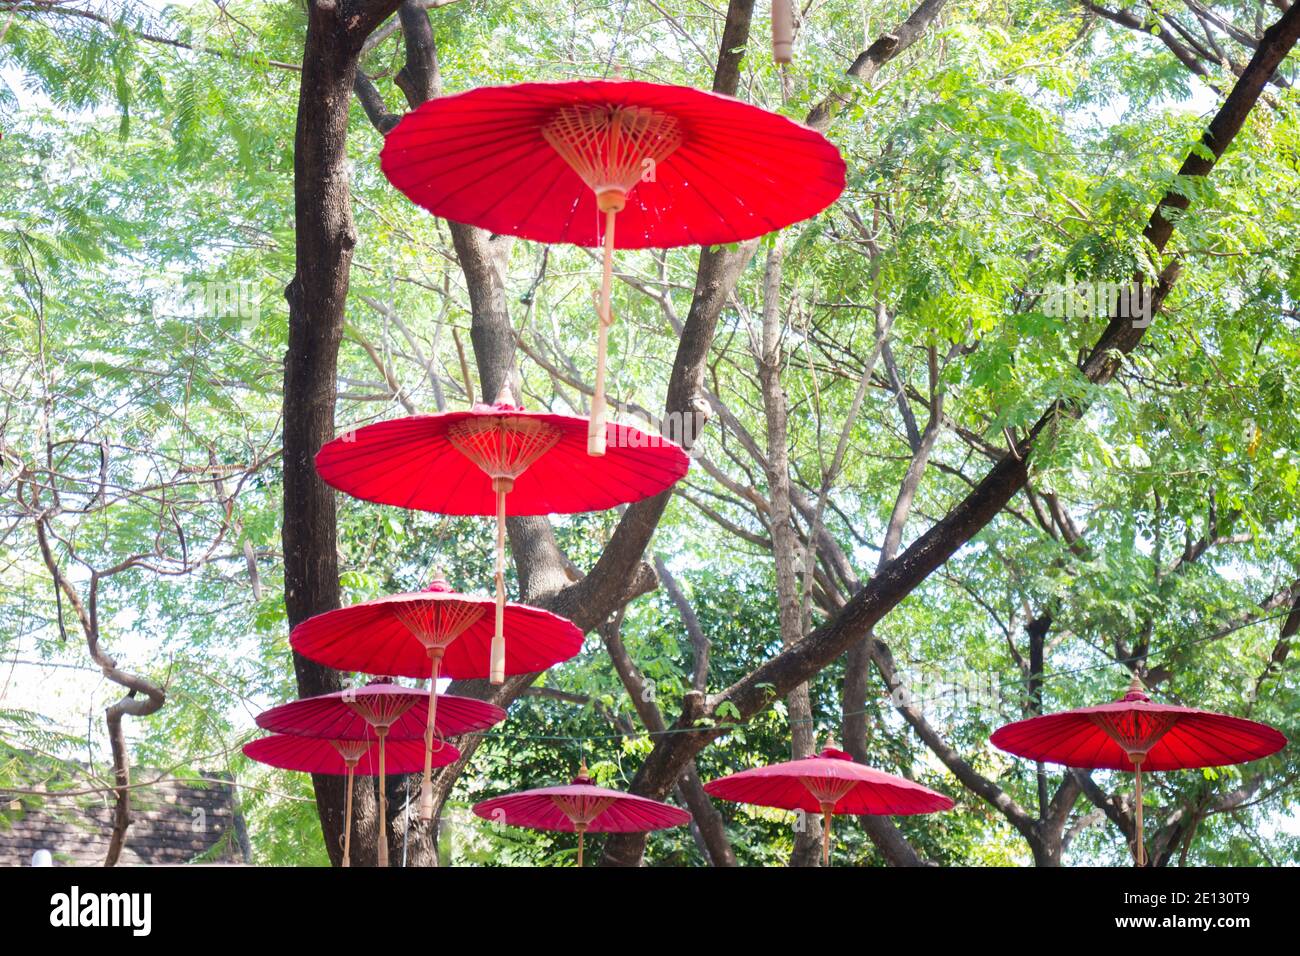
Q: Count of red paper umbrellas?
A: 8